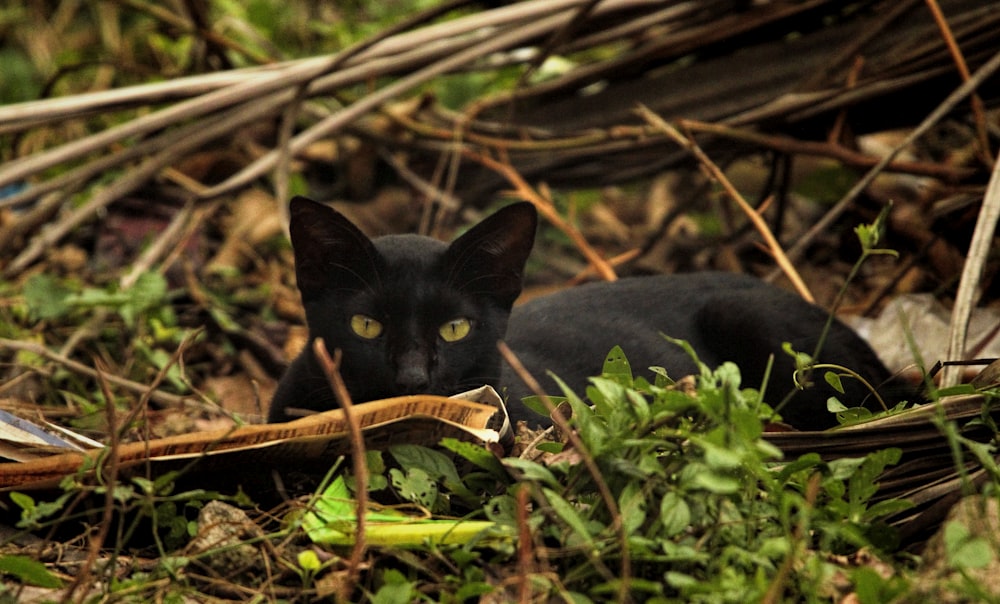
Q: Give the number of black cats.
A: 1